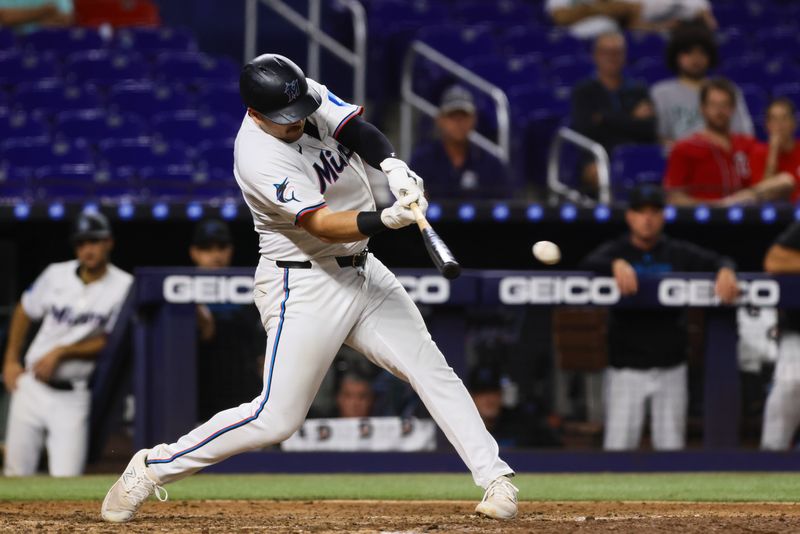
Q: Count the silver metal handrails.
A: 3